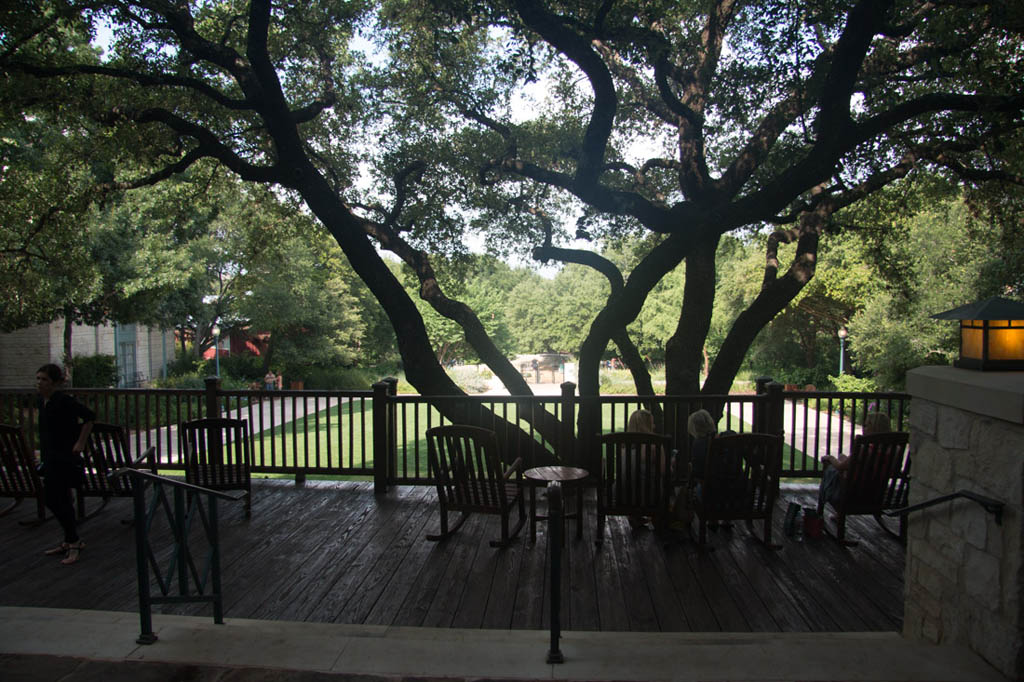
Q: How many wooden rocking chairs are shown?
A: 7